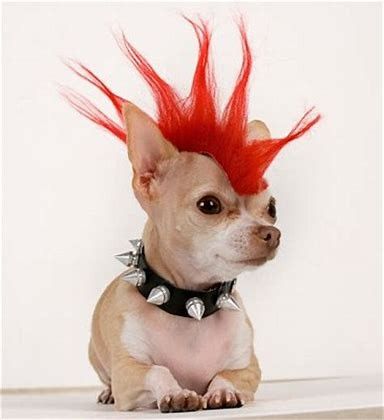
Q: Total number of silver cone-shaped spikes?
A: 6